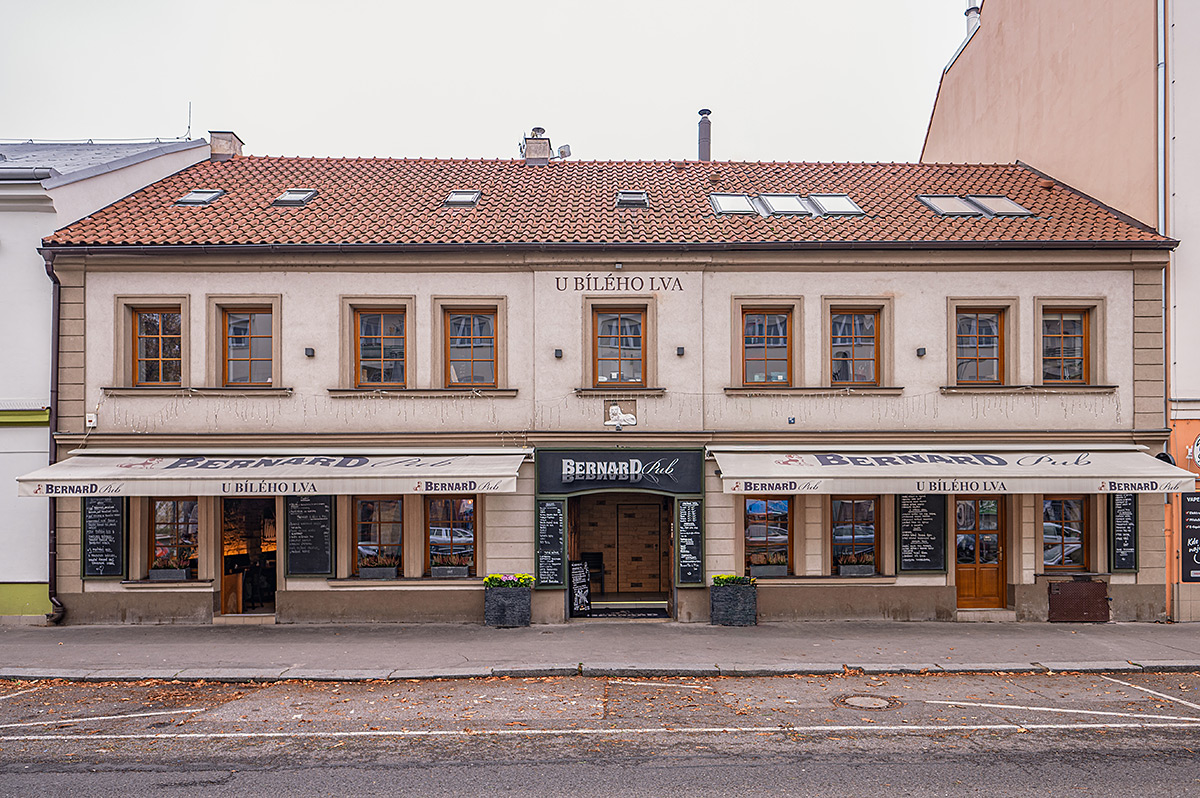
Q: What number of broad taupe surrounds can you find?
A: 9